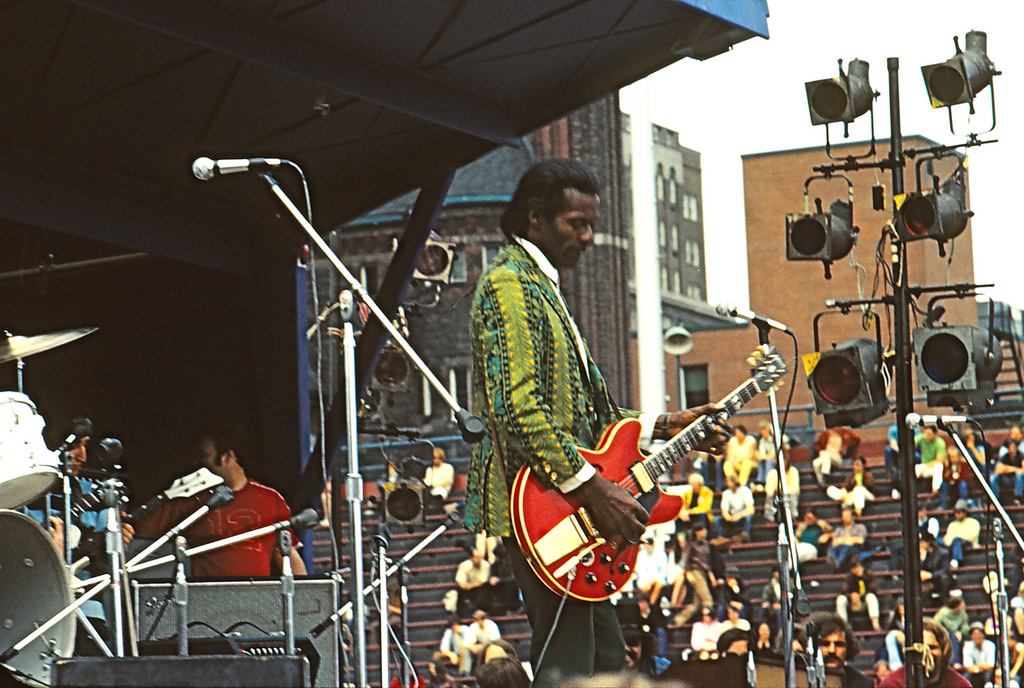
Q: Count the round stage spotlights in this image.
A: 9